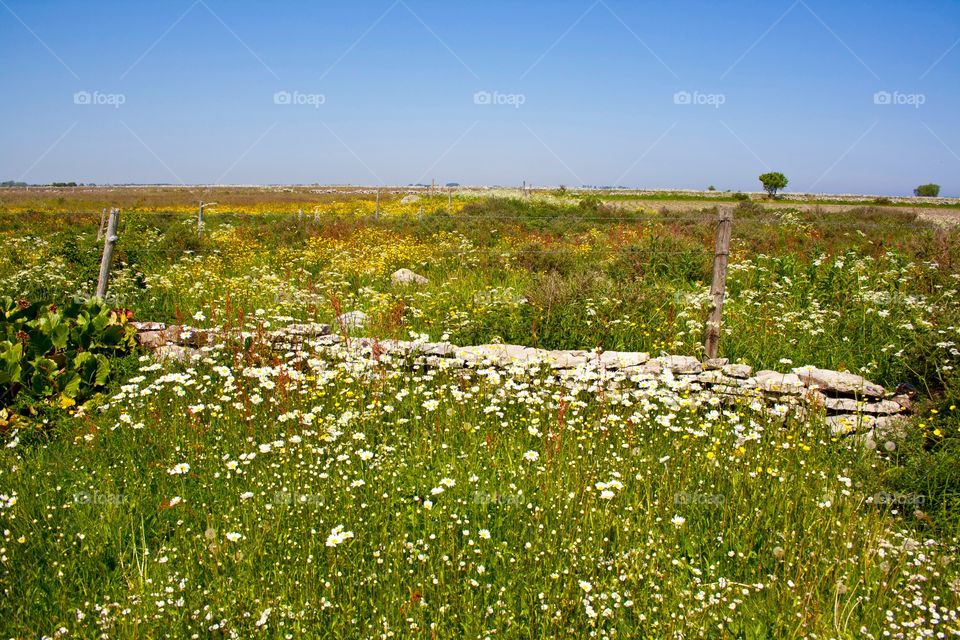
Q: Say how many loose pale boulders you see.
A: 3